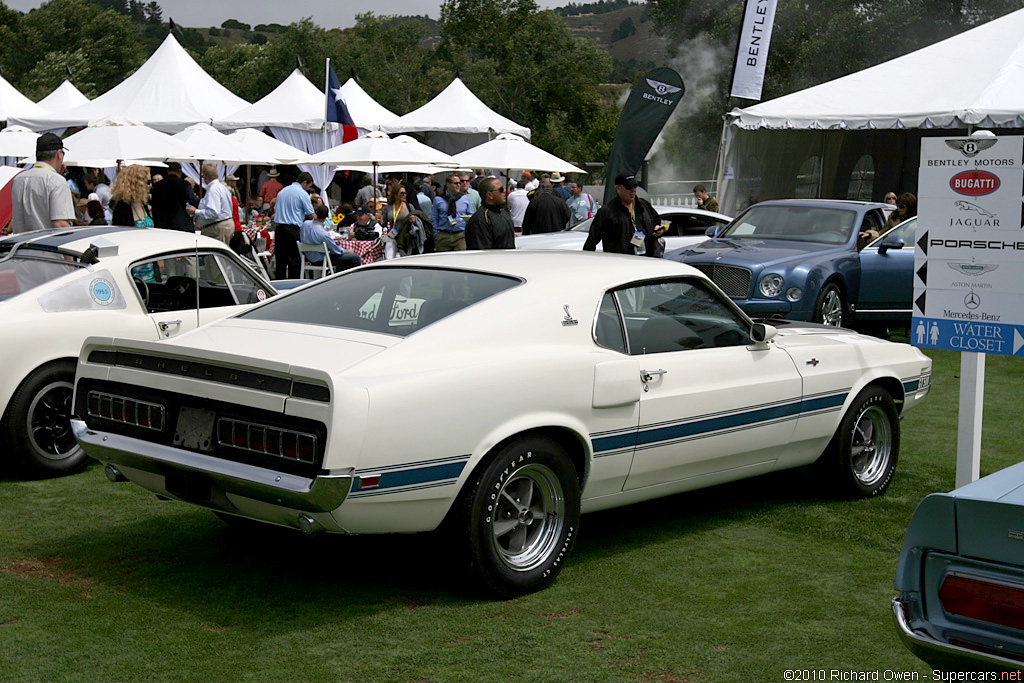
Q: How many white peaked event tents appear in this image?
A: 7